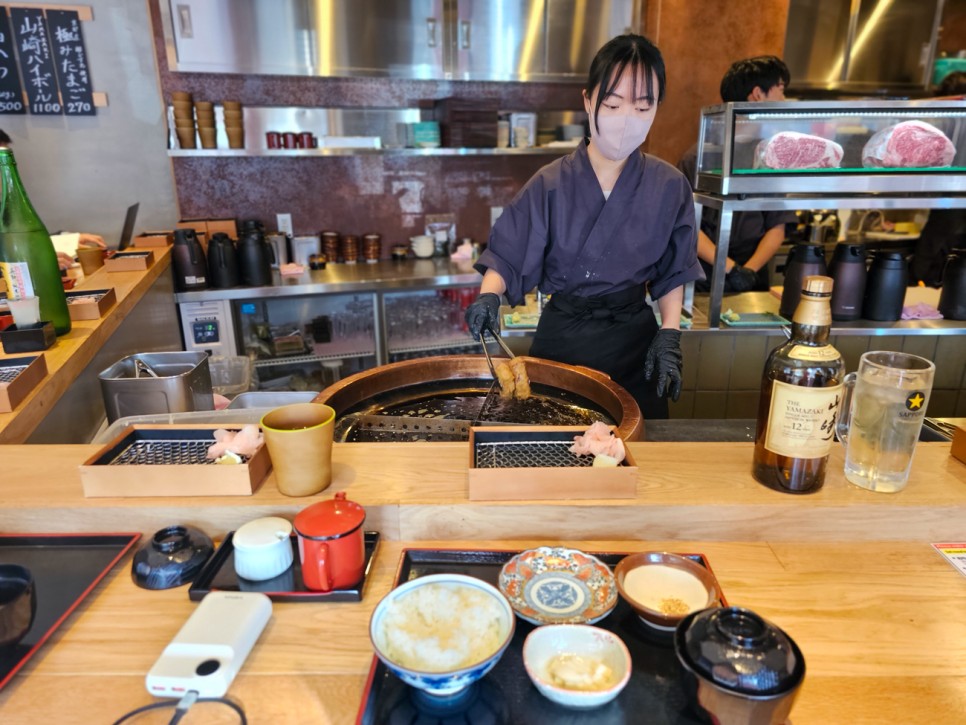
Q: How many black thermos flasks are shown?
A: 7